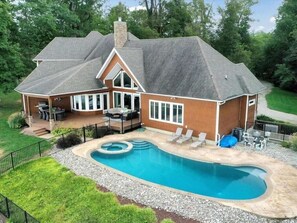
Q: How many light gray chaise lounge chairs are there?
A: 3